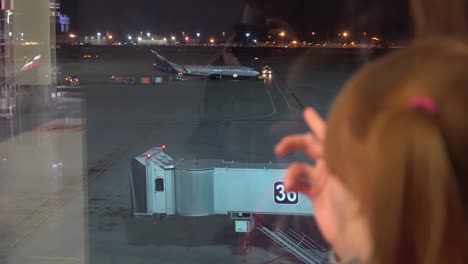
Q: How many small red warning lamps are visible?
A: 2